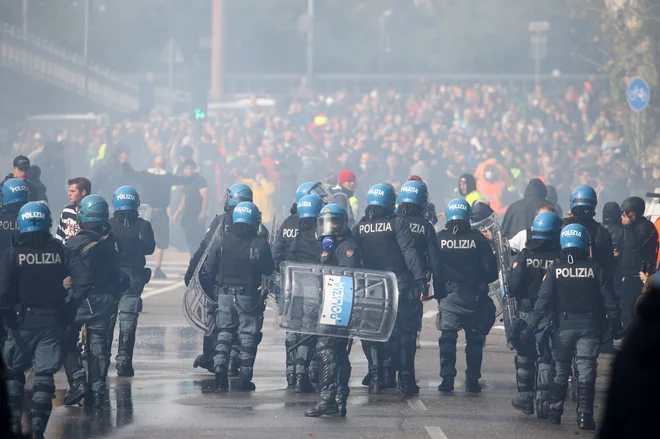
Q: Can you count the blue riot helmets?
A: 15